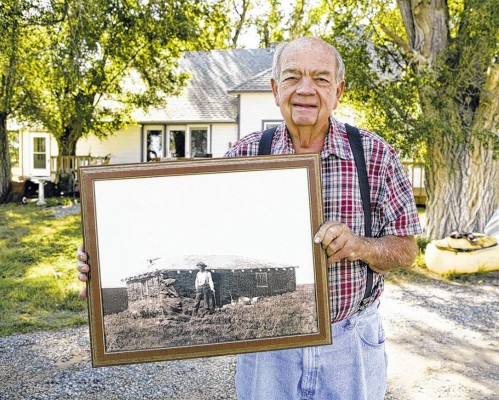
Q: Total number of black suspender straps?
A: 2